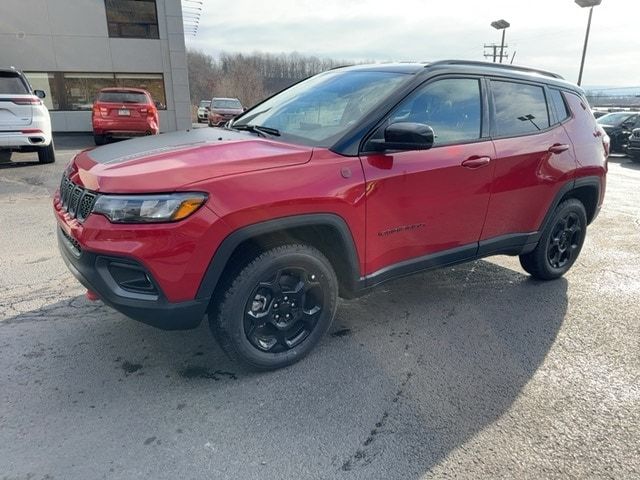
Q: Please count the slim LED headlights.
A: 1